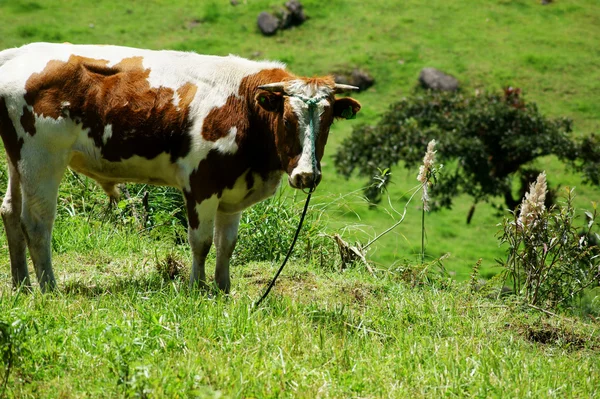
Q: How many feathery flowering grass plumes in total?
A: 2